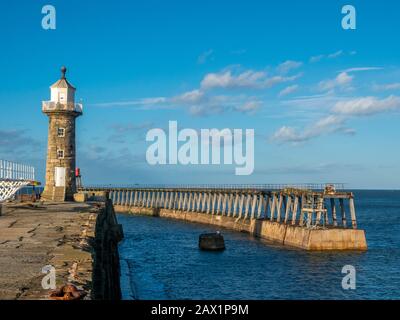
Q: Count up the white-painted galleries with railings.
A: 1